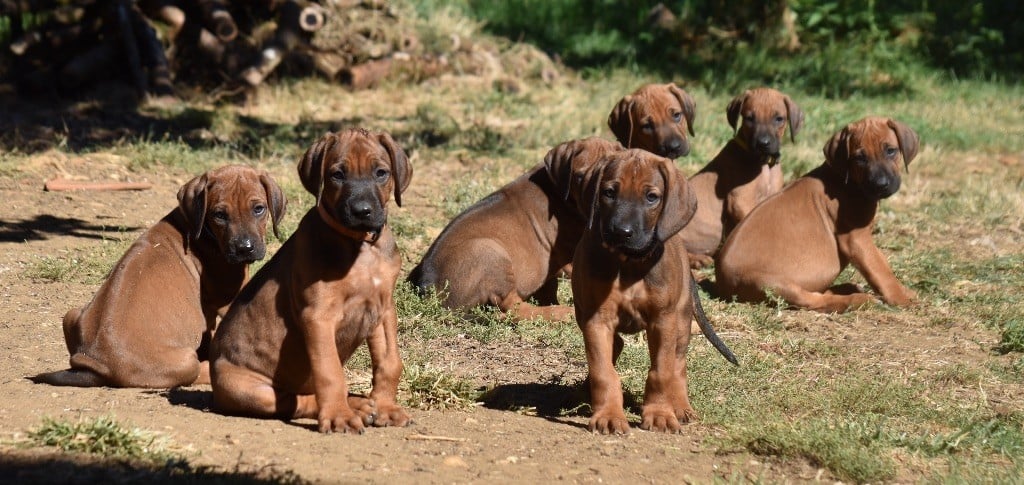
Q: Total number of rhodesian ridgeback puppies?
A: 7